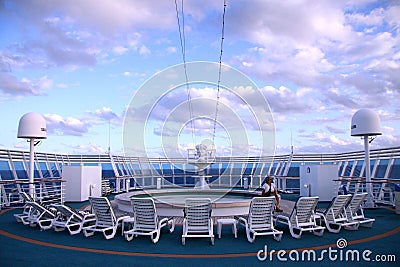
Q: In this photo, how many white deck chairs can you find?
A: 10